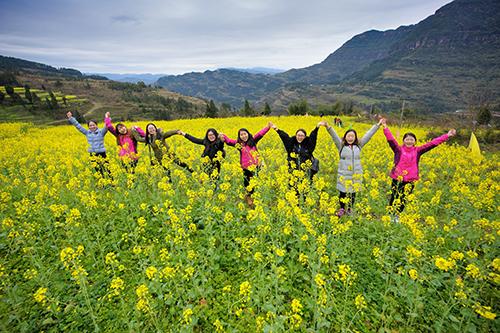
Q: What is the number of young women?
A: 8